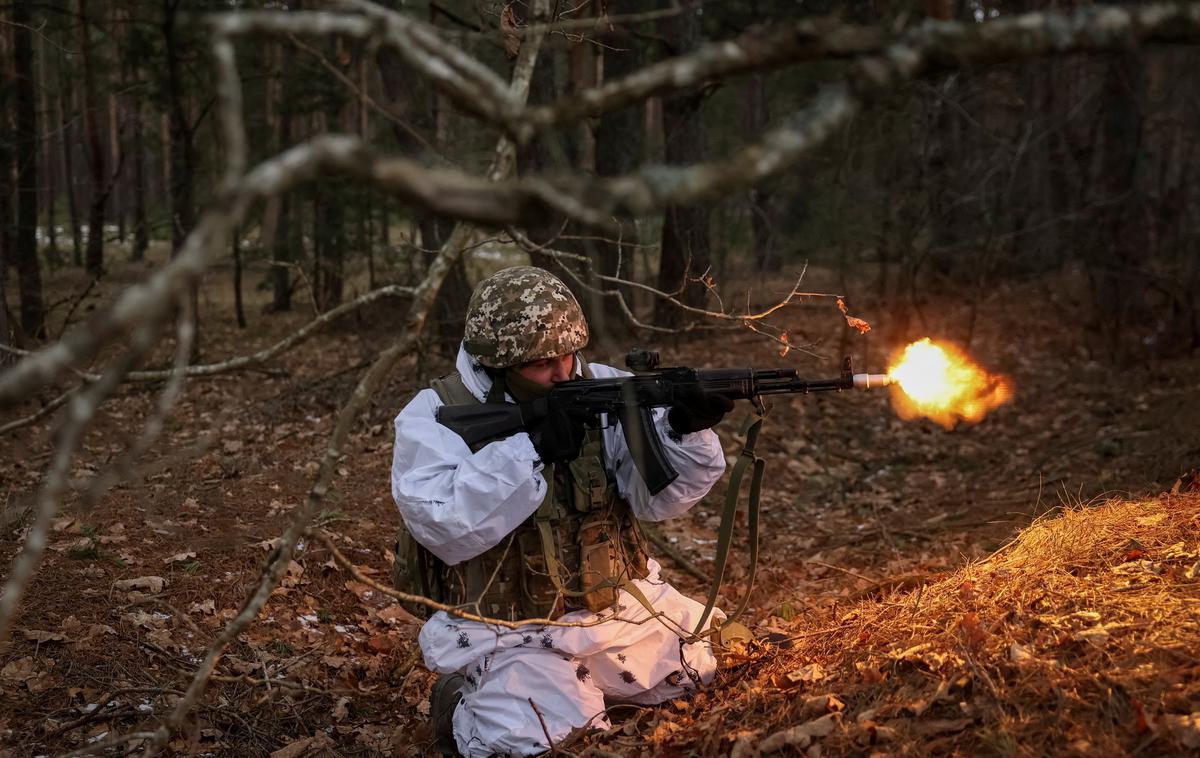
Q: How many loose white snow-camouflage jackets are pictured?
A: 1